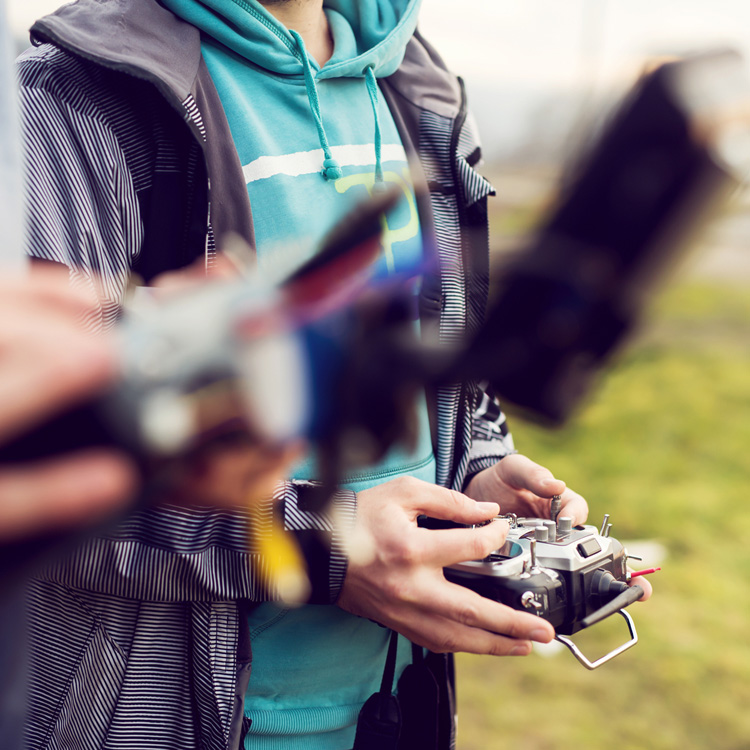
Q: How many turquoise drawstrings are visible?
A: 2